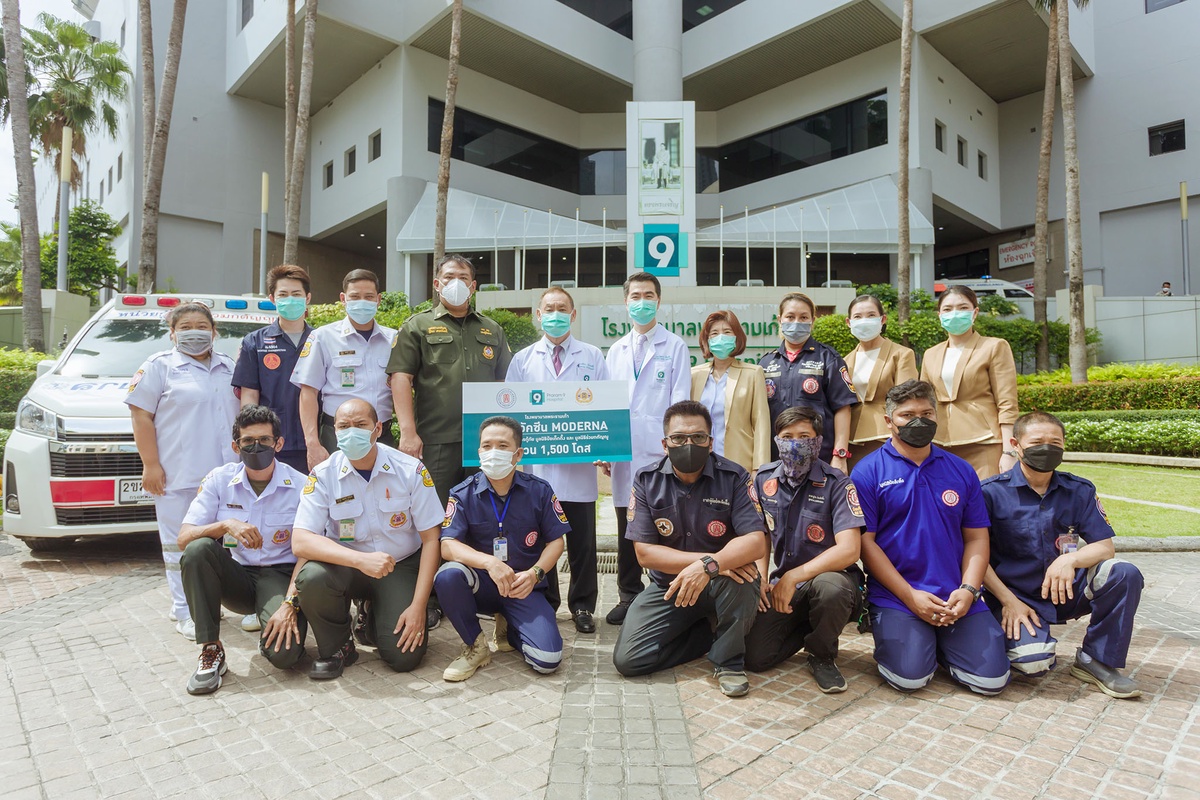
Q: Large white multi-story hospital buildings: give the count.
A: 1